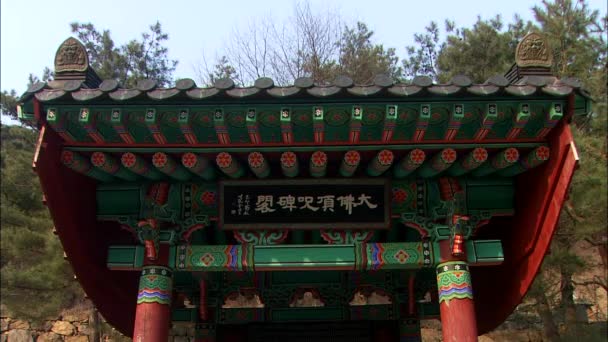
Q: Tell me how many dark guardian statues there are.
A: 2